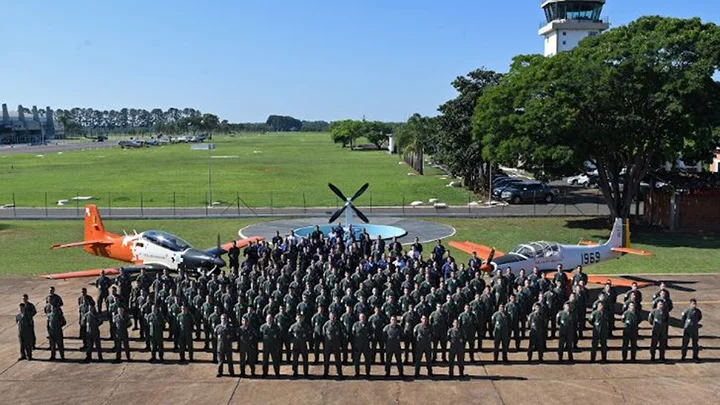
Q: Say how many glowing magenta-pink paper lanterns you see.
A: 0